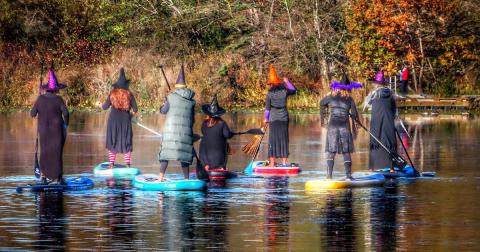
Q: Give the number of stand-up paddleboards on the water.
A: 7